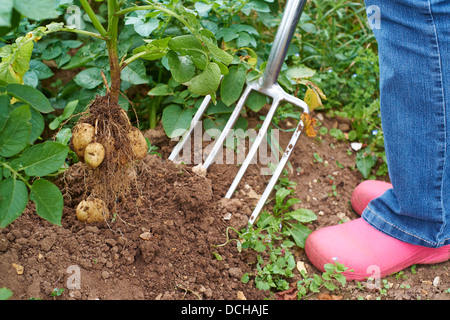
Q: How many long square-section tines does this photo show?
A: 4